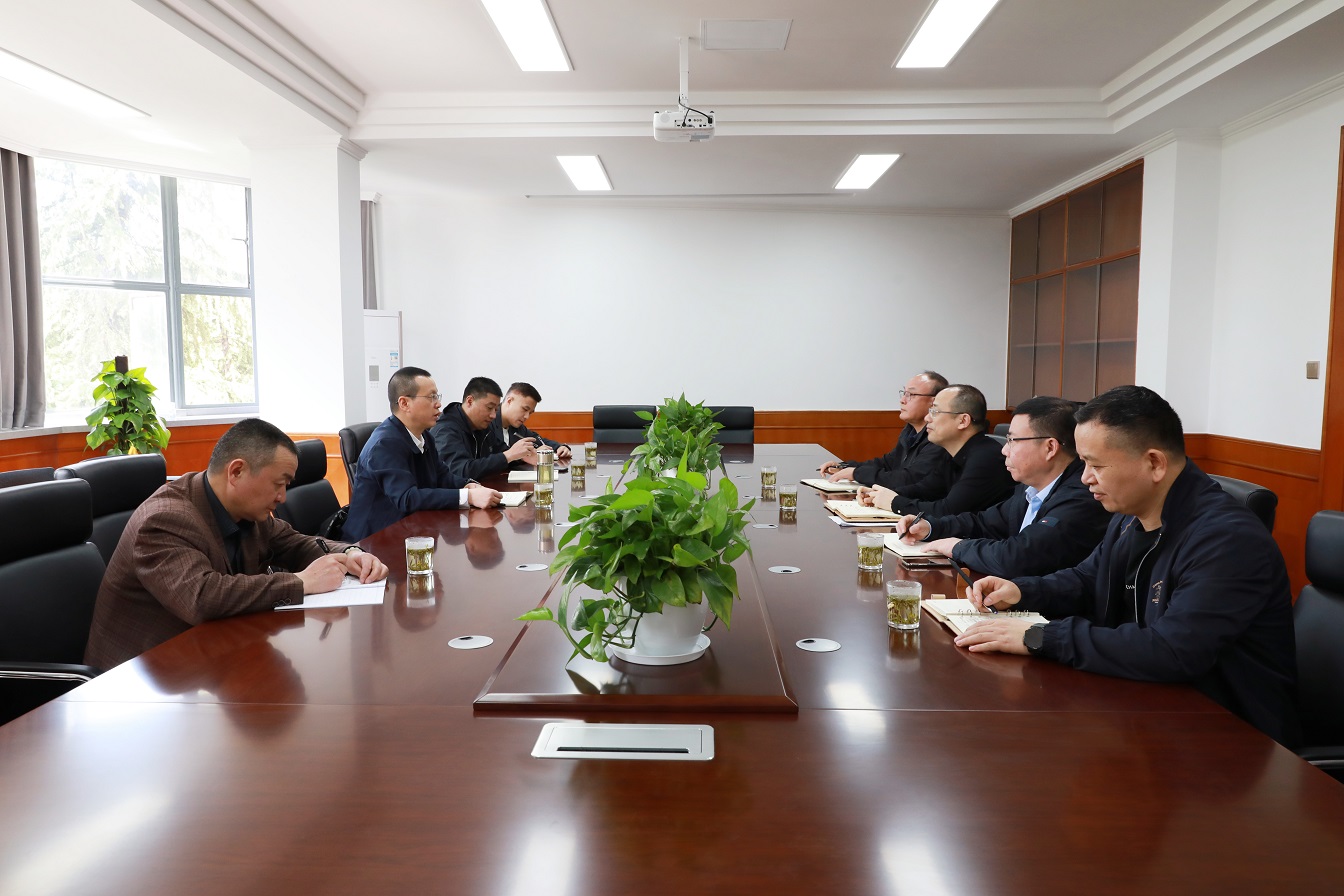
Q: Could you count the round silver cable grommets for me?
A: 12